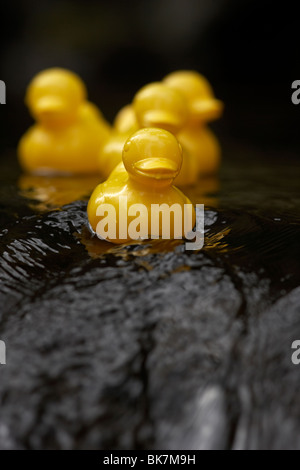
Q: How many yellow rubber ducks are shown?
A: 4